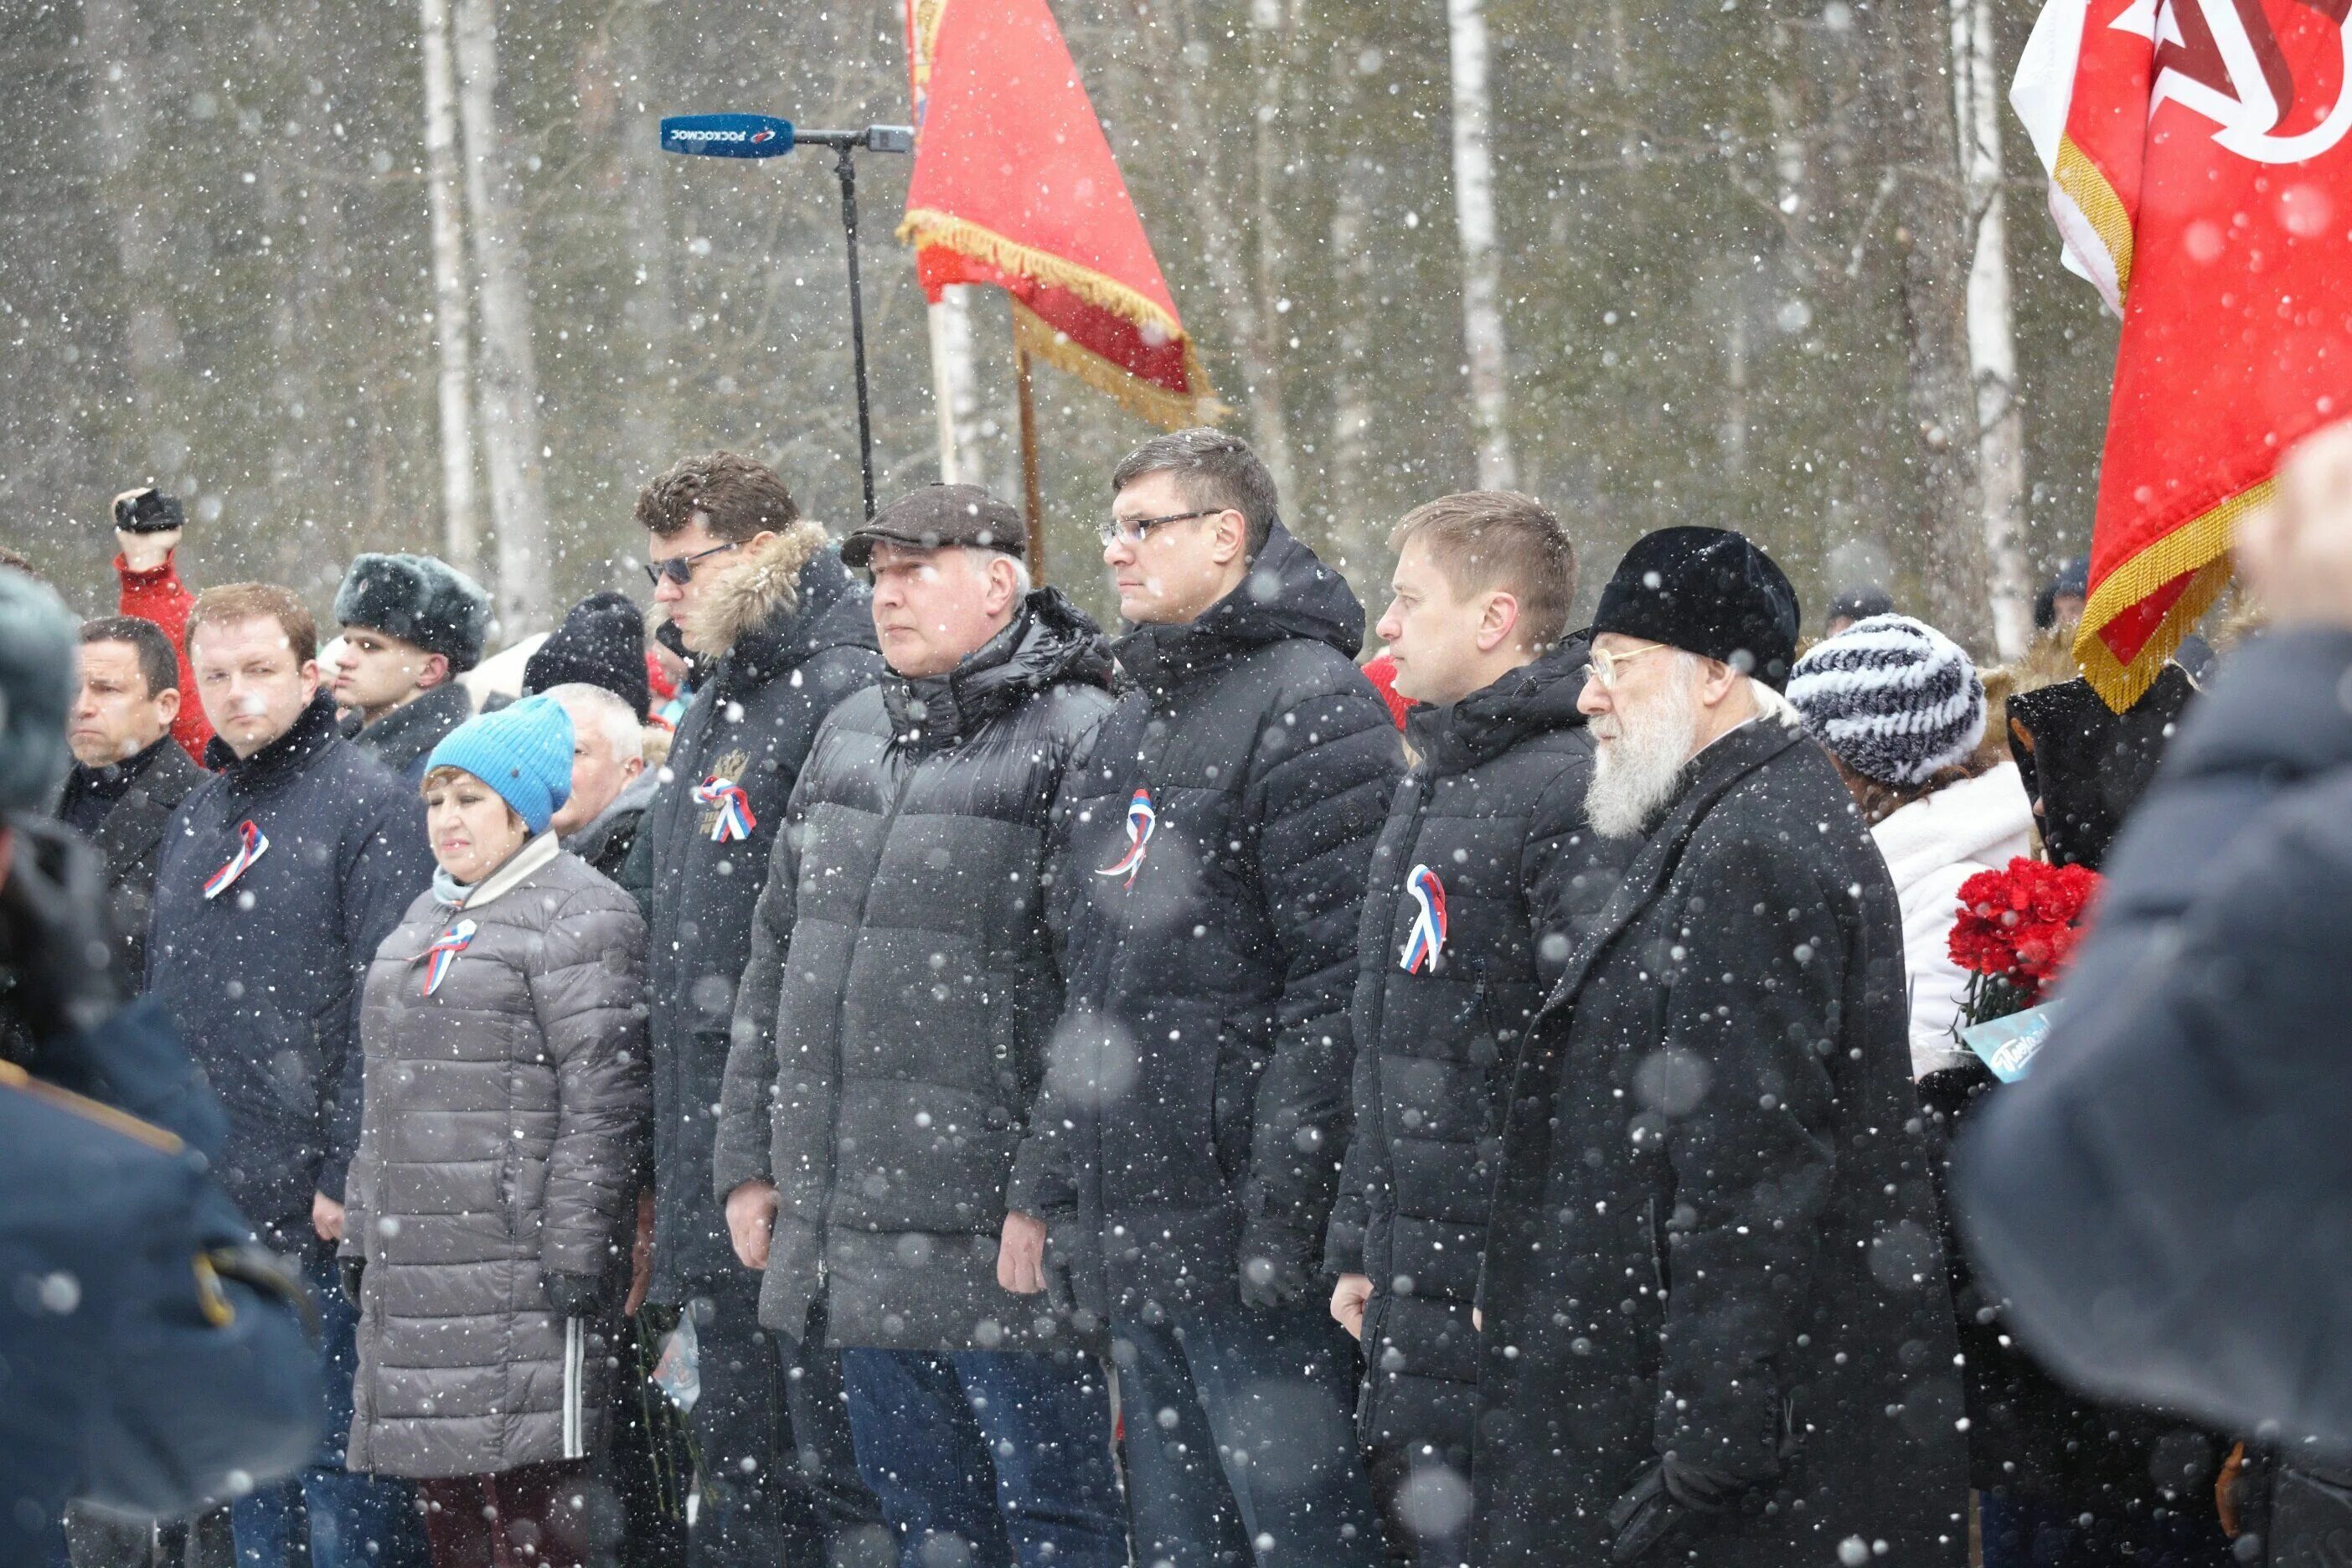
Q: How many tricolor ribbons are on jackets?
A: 5